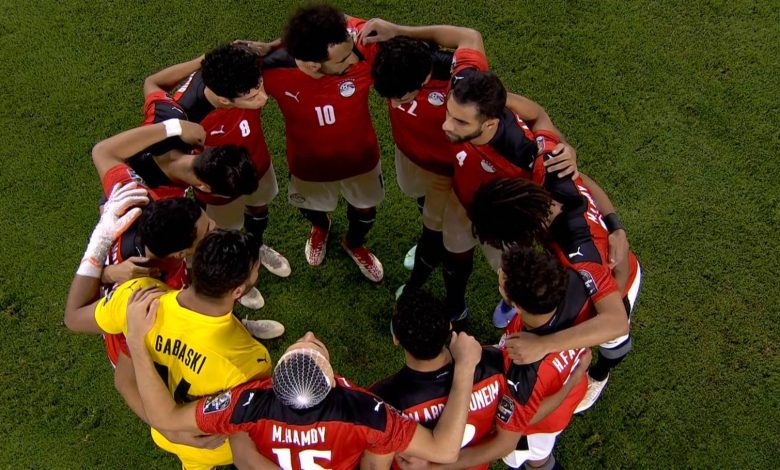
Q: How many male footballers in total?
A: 11